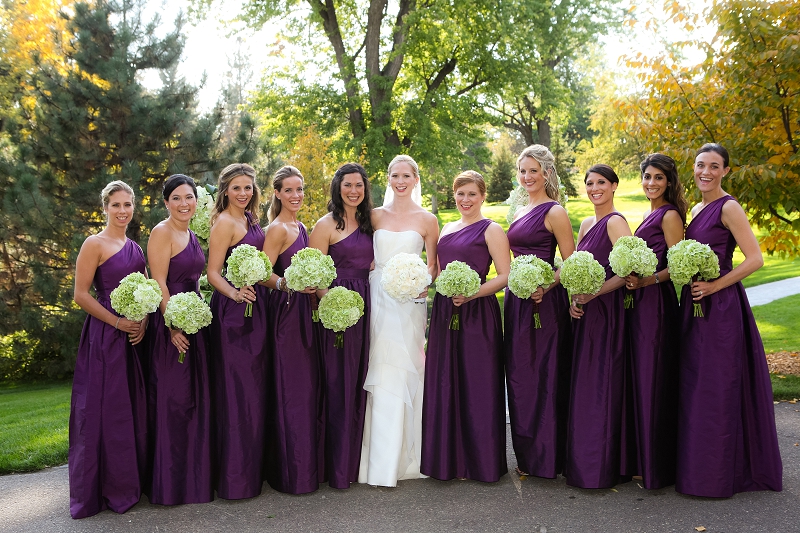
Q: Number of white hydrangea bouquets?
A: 1